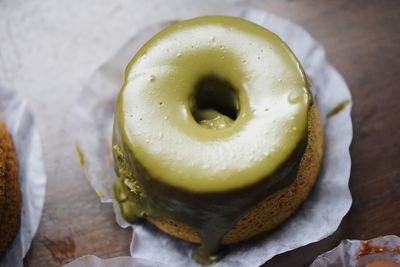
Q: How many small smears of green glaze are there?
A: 2